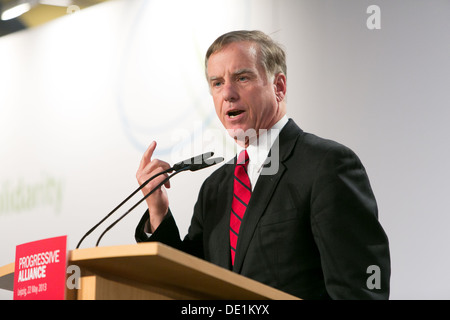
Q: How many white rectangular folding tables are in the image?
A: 0